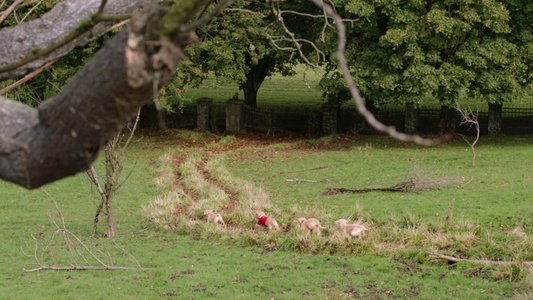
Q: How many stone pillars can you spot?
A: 5